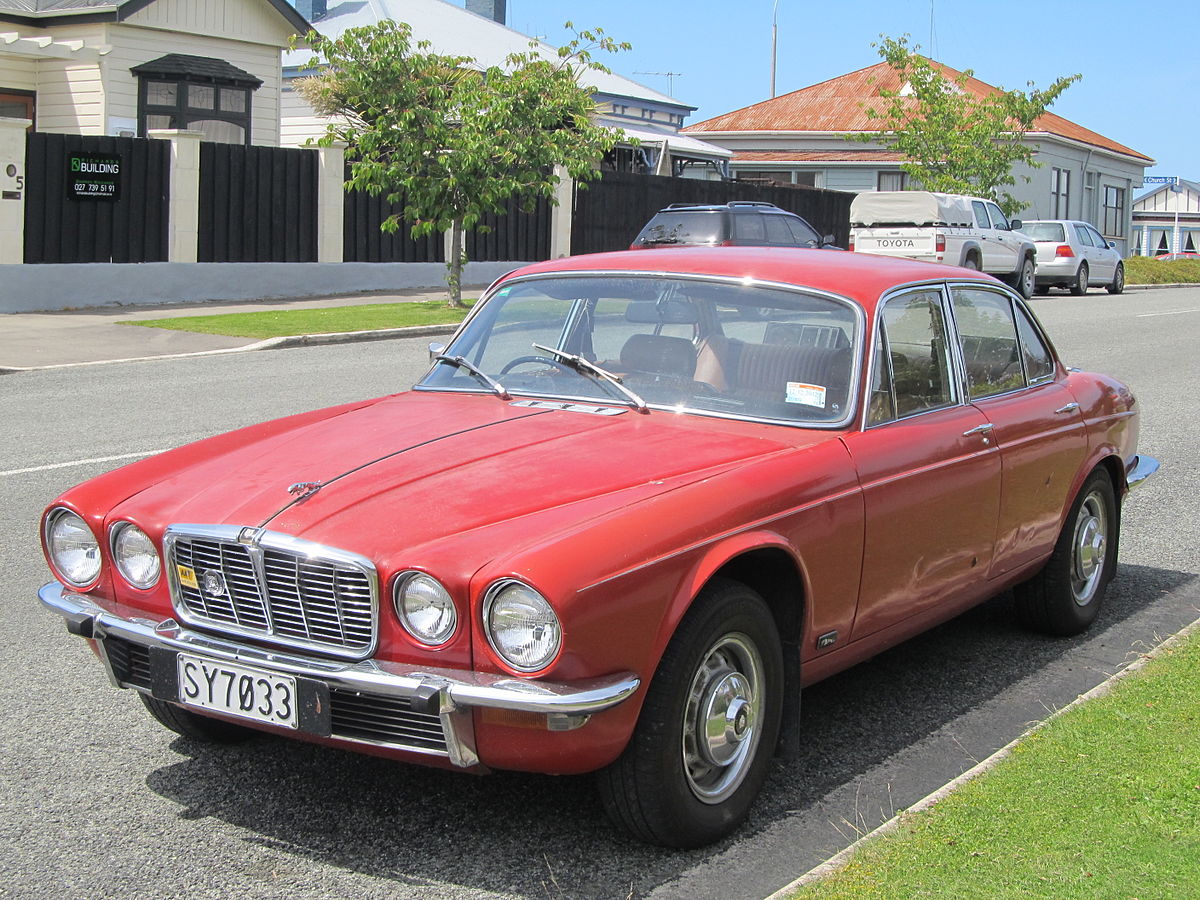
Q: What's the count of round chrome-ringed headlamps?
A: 4